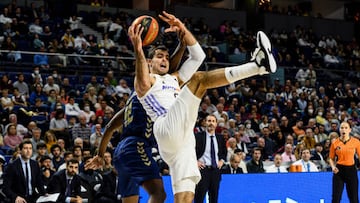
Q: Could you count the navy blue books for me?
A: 0